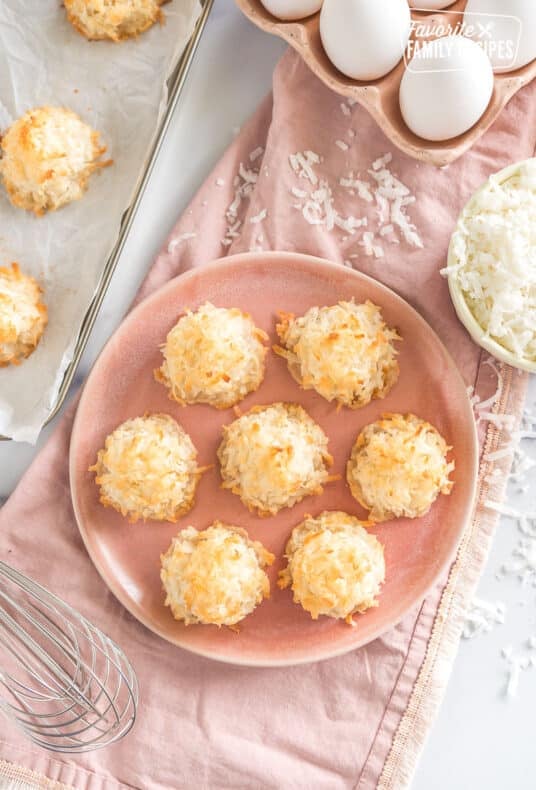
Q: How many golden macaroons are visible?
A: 10